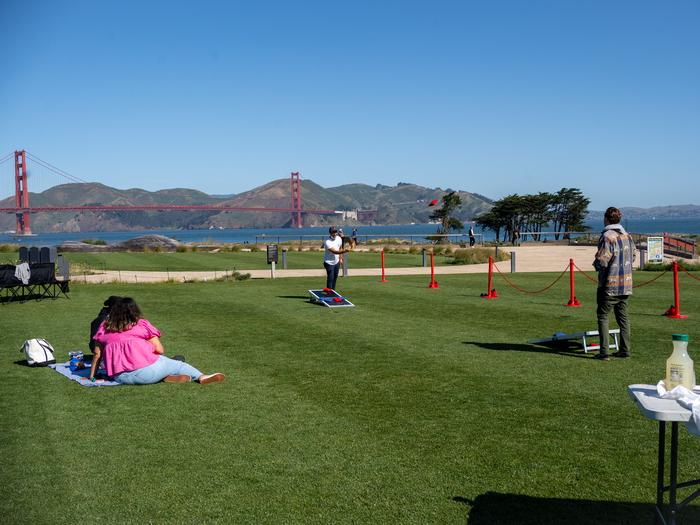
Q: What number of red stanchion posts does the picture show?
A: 5